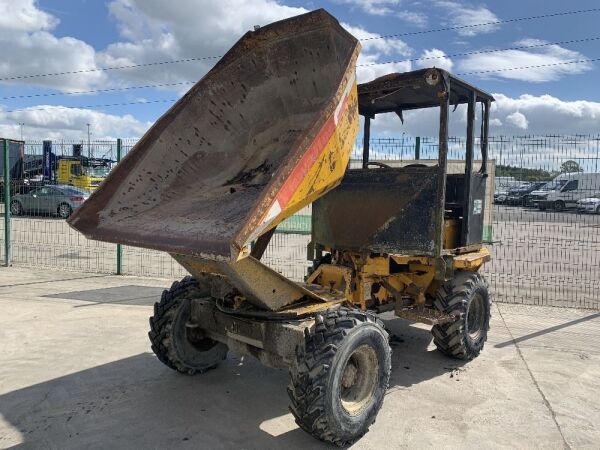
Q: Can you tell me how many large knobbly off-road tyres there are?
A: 3